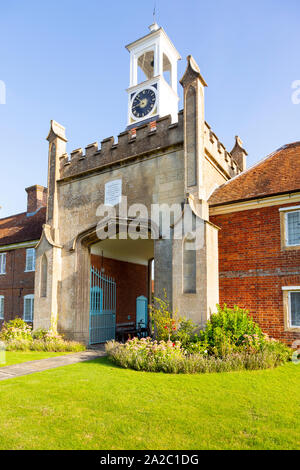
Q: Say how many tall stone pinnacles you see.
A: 3